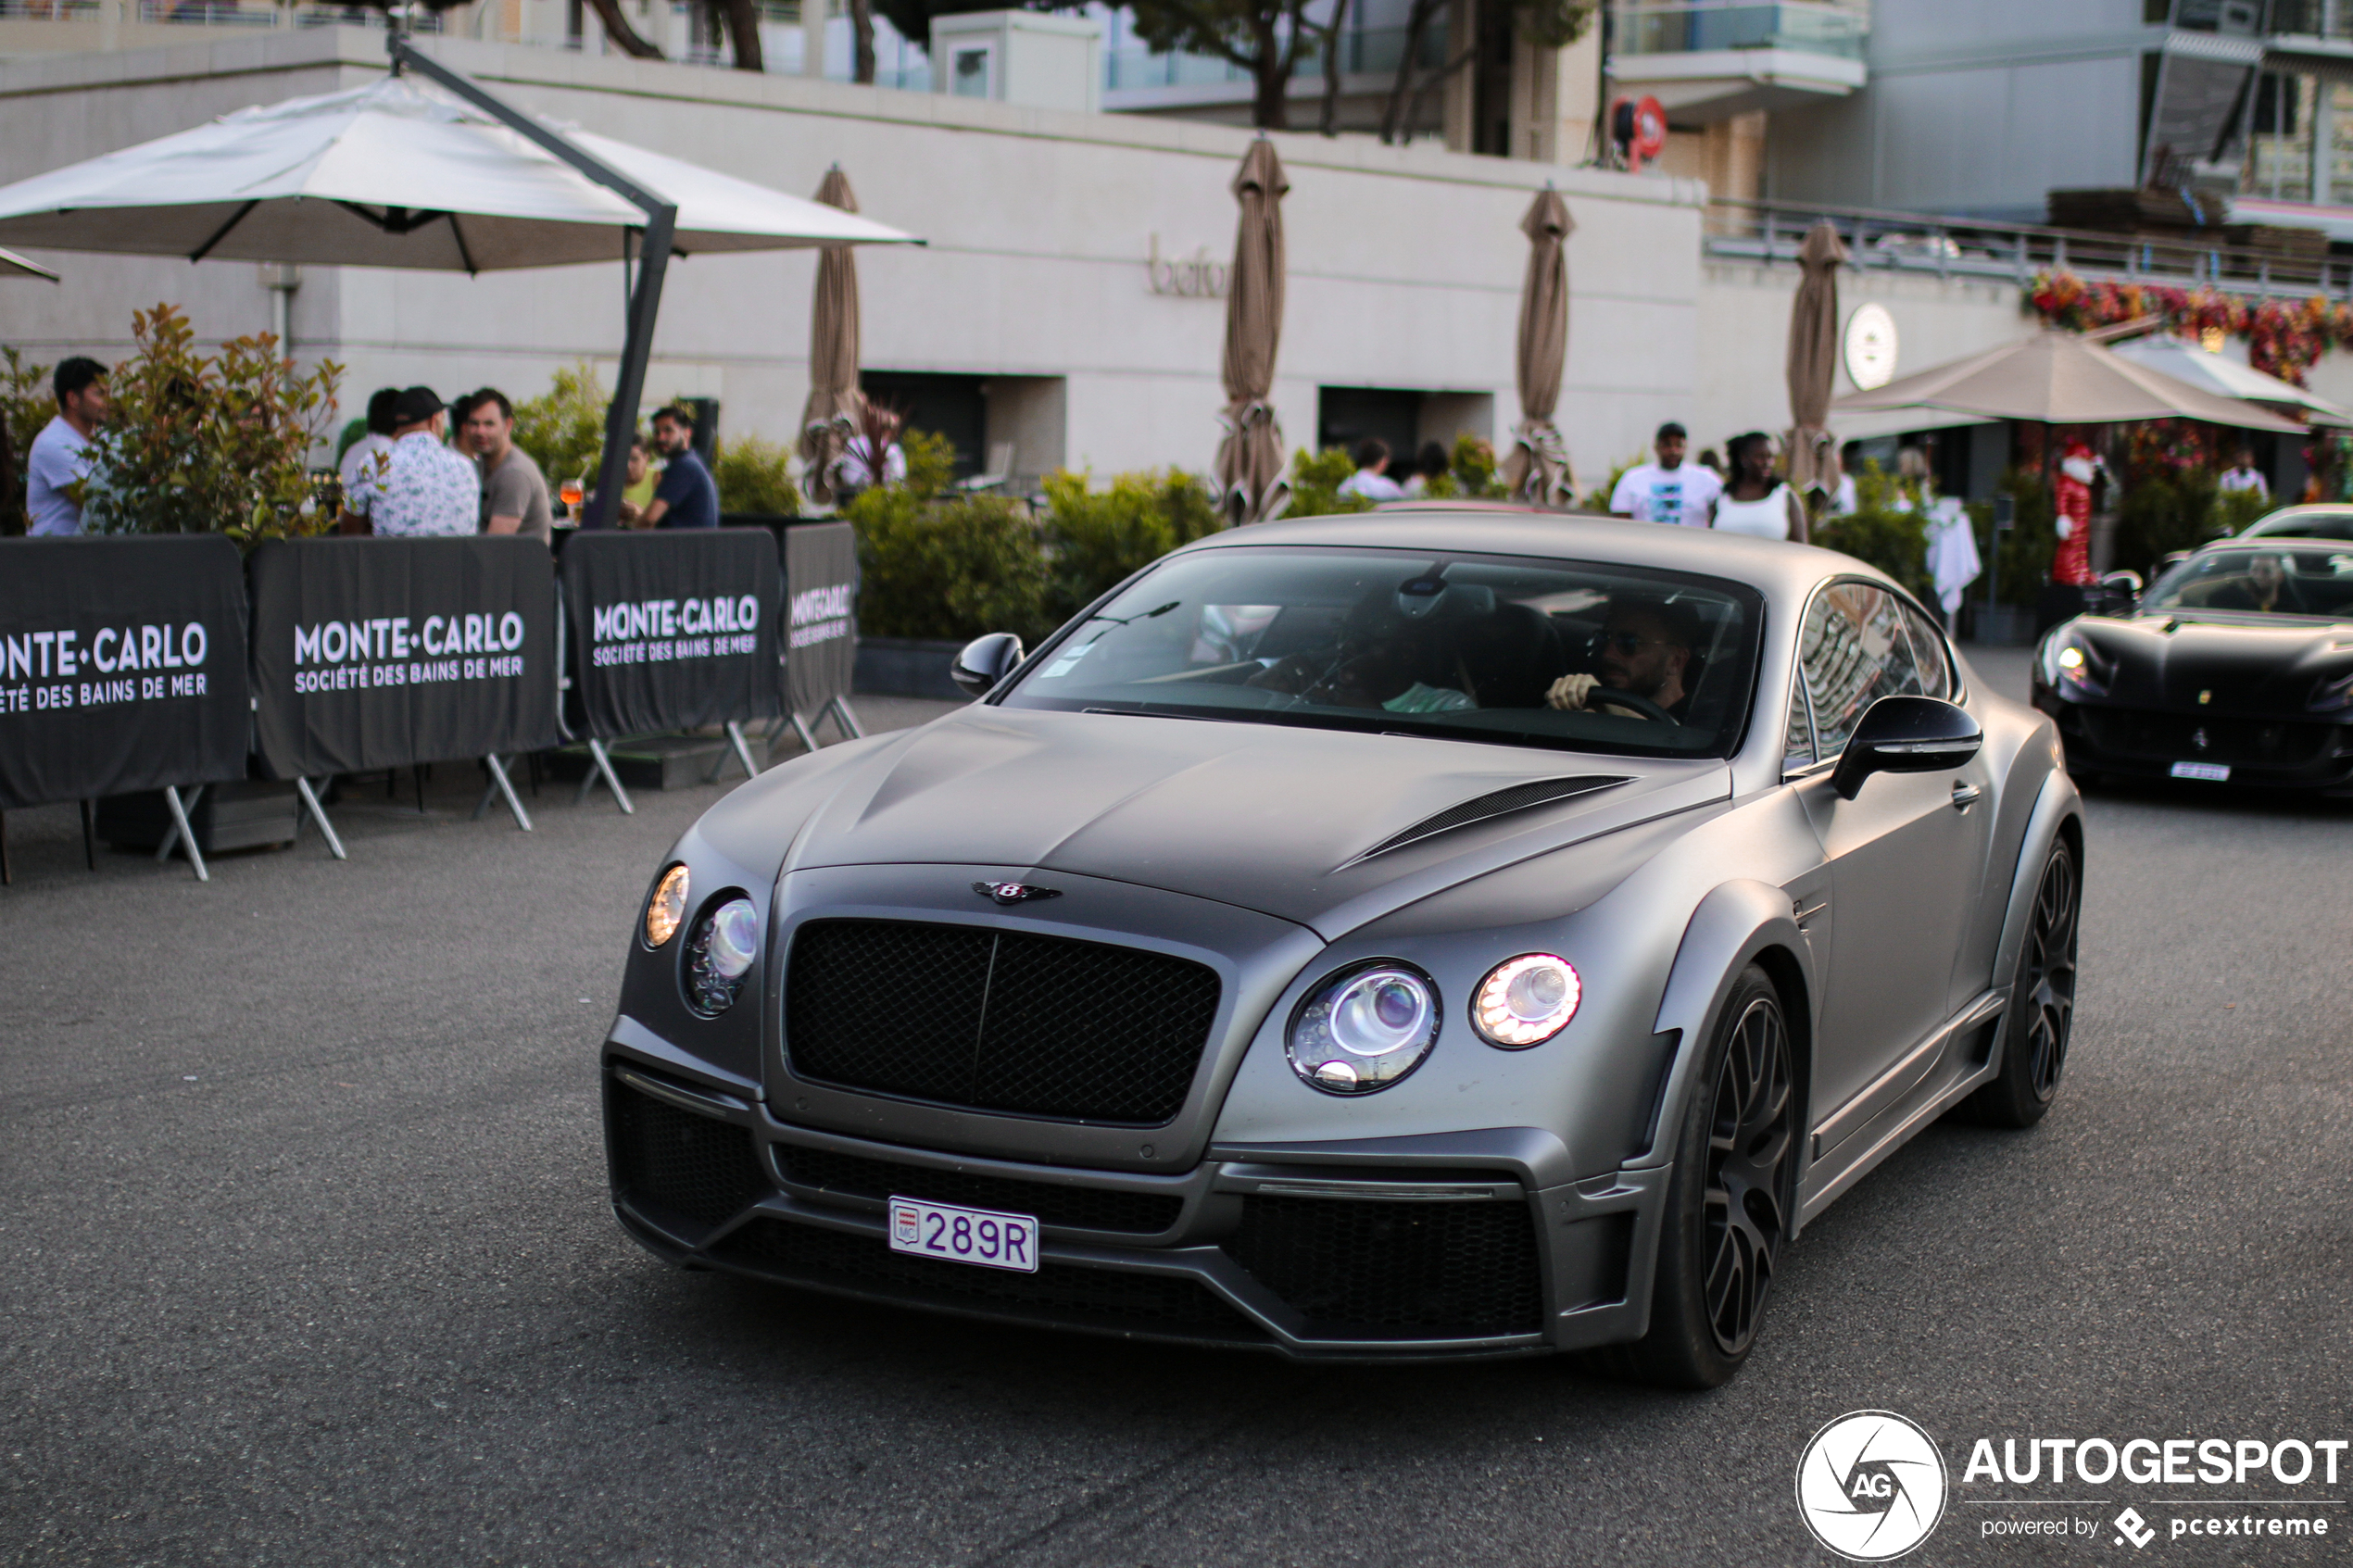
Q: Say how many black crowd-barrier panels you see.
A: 4